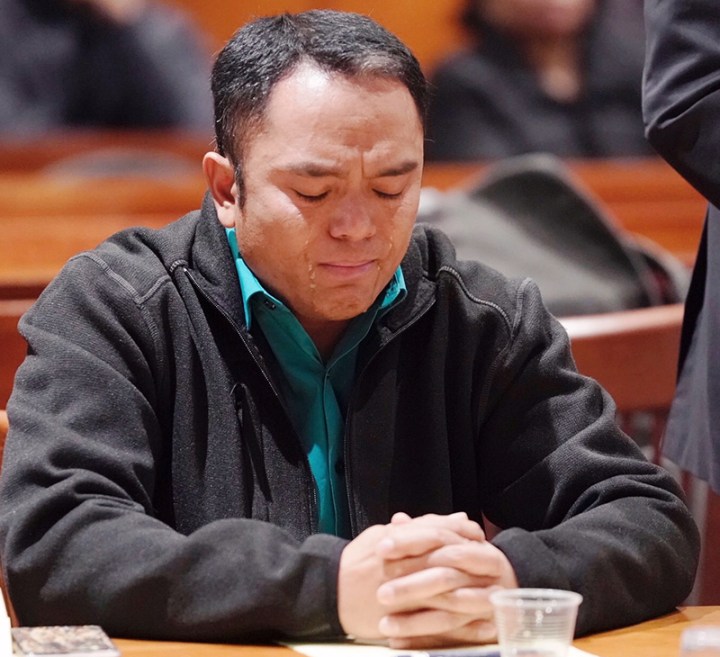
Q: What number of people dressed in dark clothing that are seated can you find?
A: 3